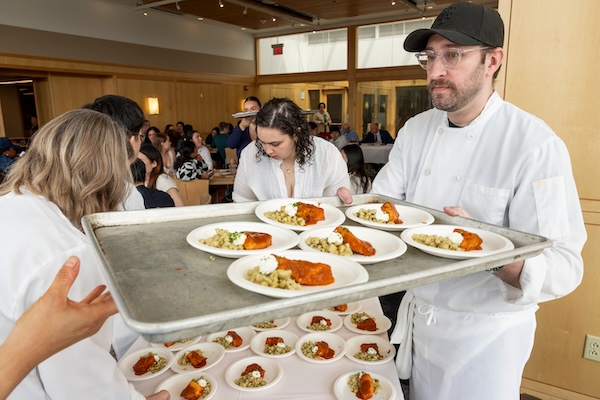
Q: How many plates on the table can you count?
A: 14